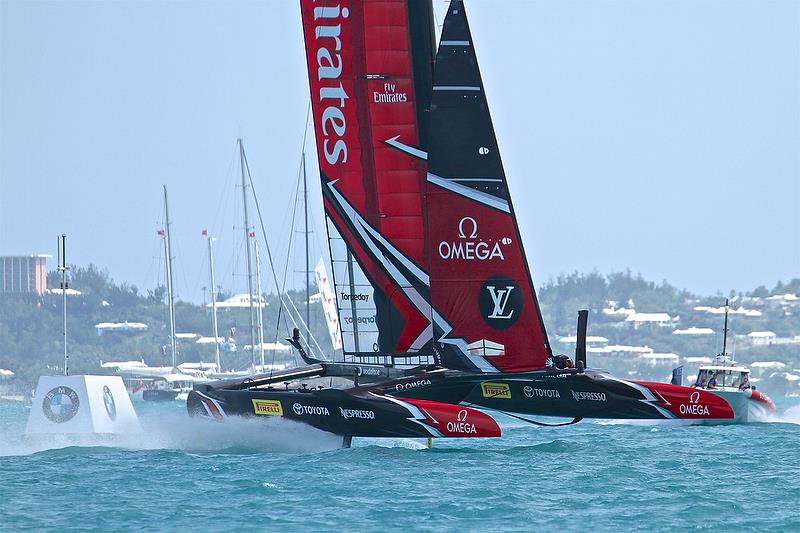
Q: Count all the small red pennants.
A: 3